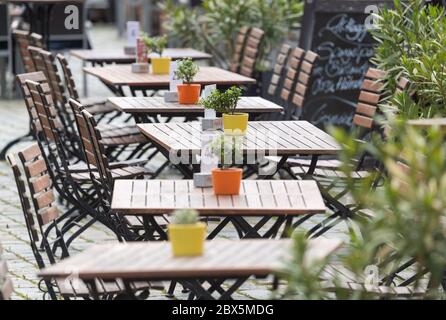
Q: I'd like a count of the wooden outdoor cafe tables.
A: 6